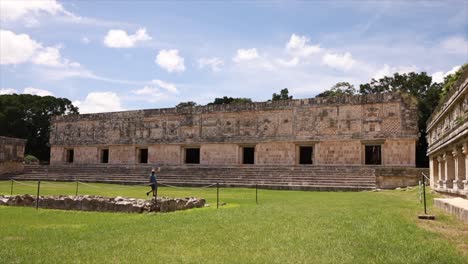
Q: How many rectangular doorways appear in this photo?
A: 7